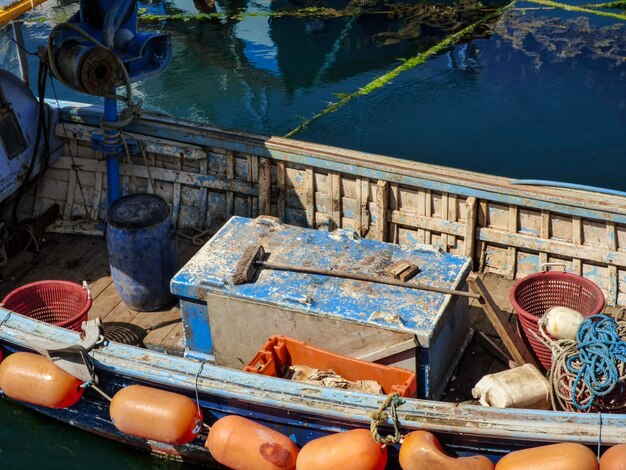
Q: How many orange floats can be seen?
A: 7